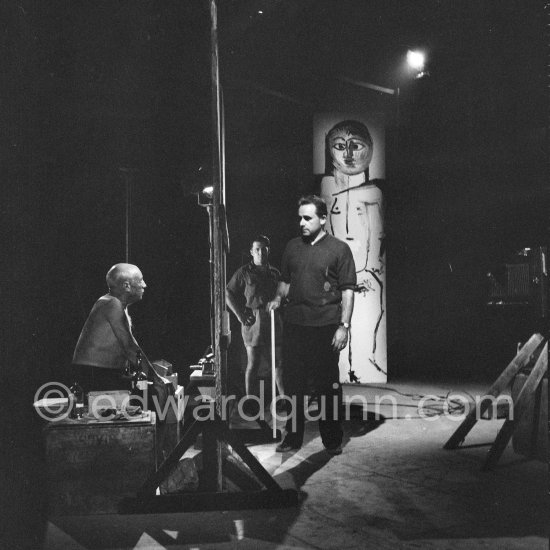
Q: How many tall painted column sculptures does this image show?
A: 1